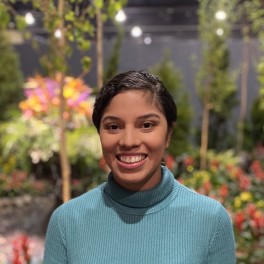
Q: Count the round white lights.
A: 7